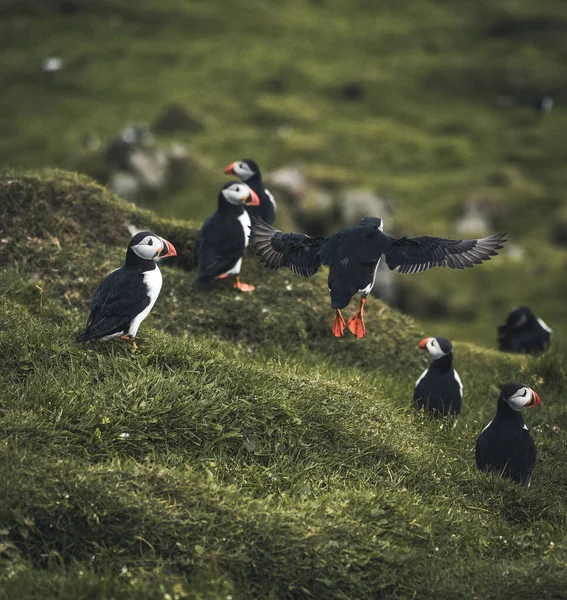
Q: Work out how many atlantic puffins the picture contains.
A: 7